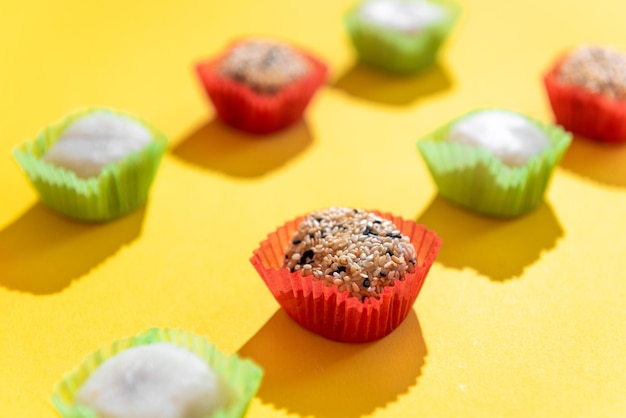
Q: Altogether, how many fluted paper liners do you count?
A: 7